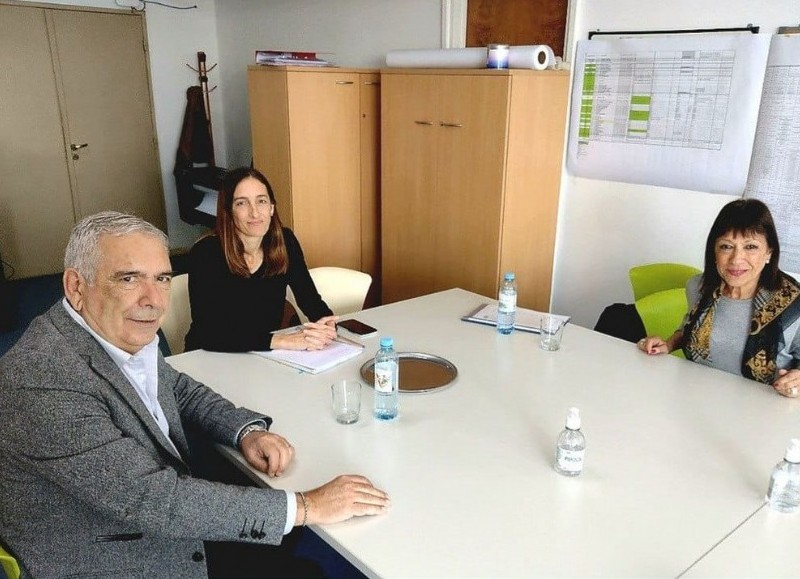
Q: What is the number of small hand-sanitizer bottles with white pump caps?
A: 2